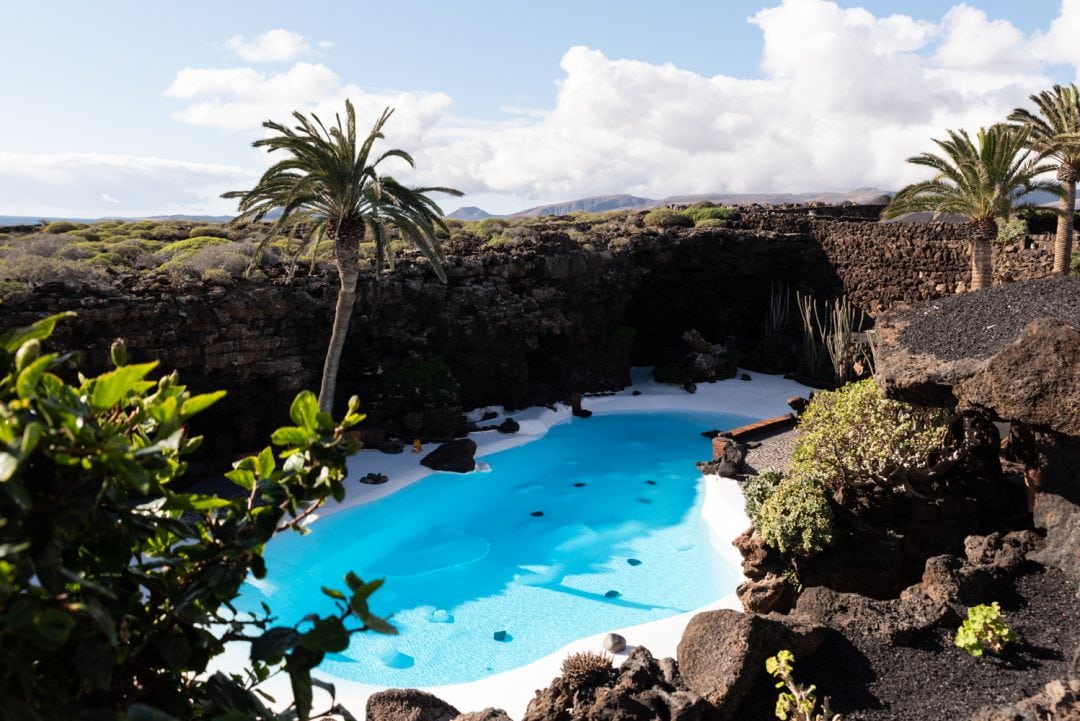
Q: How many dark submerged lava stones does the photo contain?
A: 7